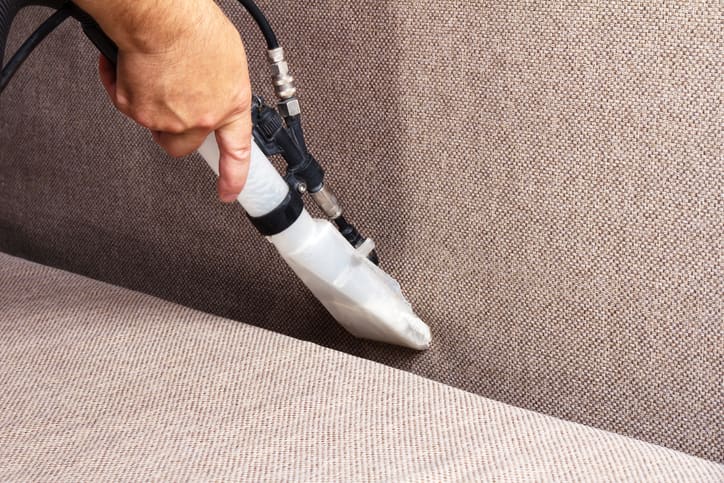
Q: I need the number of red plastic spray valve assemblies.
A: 0